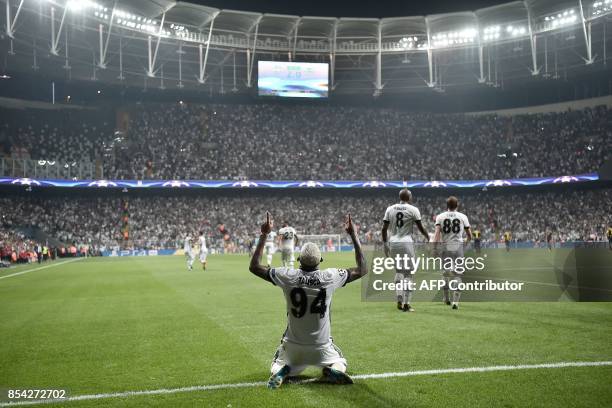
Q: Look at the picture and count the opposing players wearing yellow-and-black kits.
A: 3